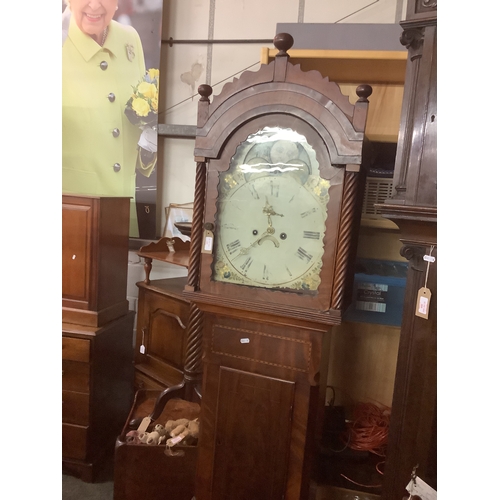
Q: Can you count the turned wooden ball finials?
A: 3